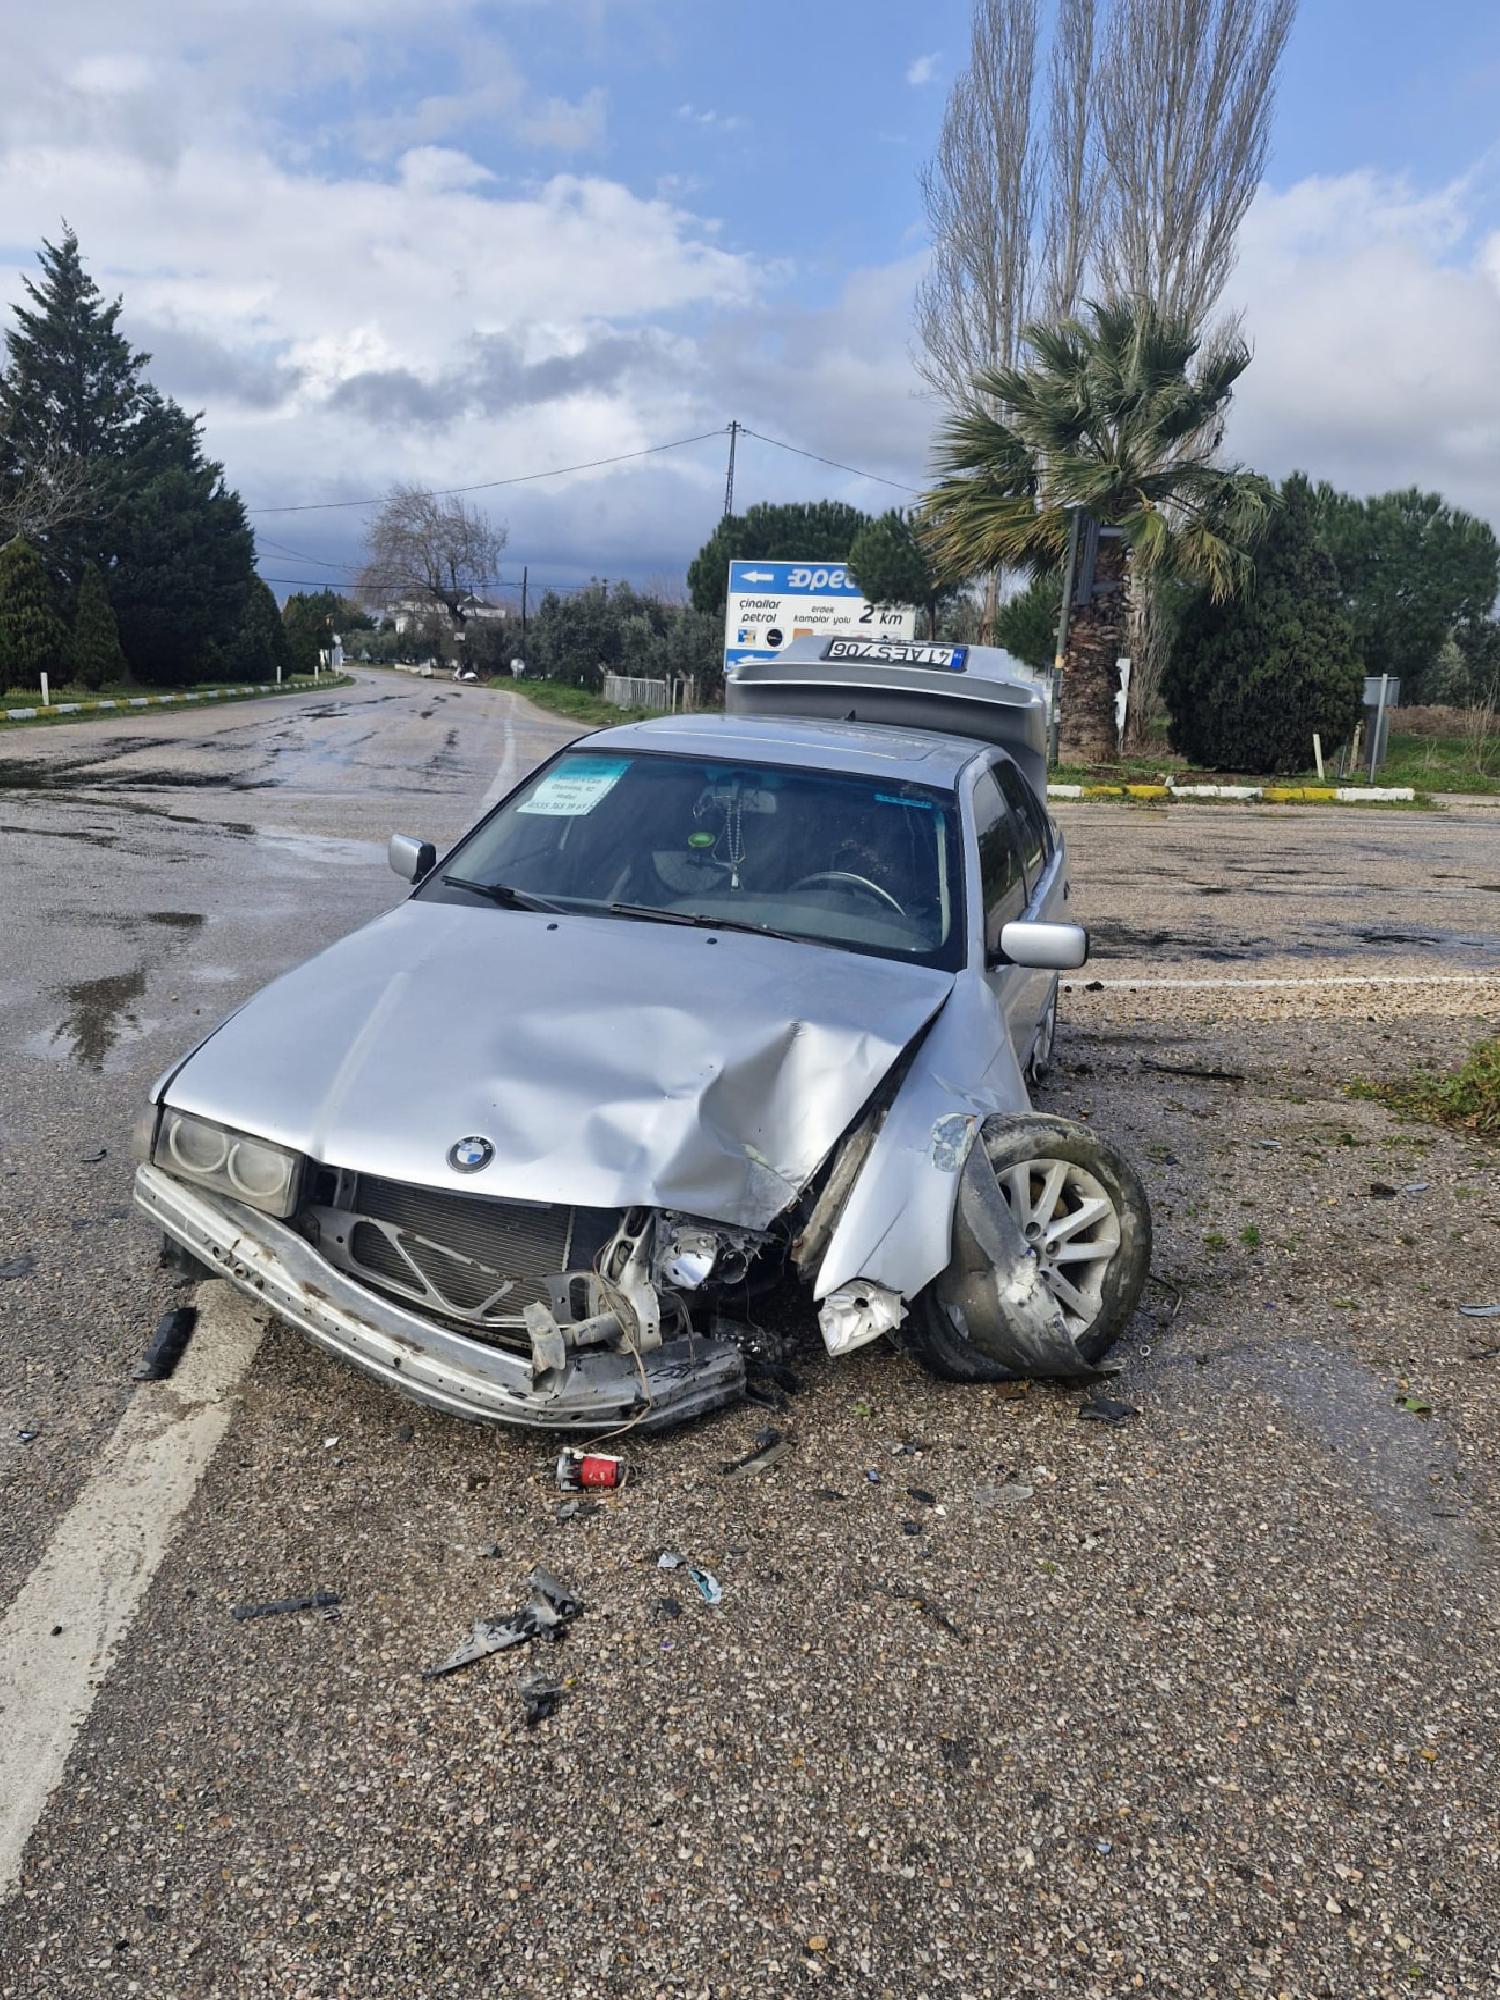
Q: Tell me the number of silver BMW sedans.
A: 1